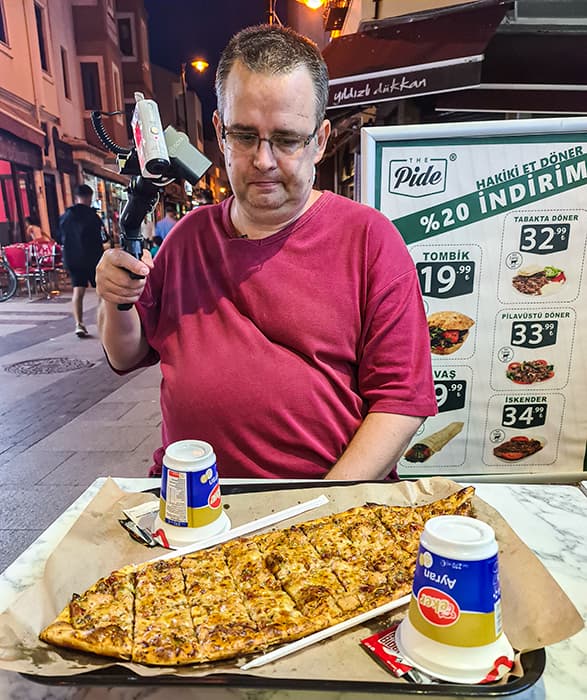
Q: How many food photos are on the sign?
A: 5